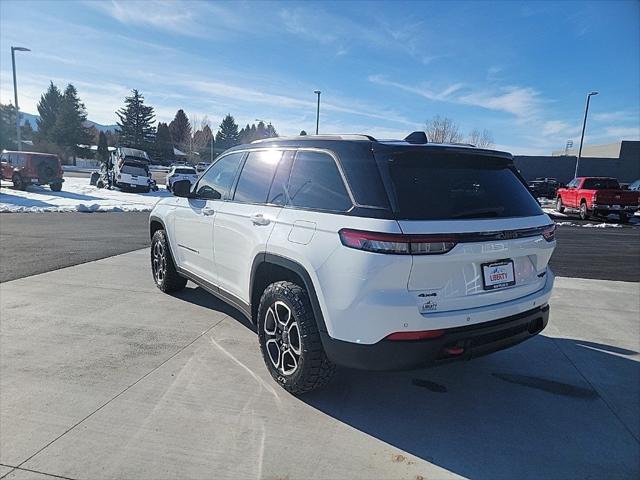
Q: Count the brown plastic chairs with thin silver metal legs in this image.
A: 0